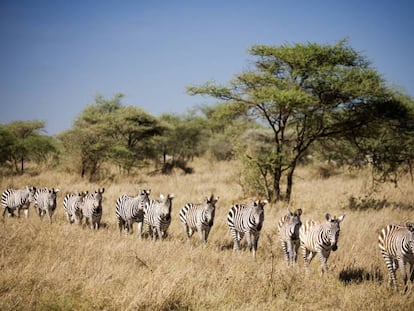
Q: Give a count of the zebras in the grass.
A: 11